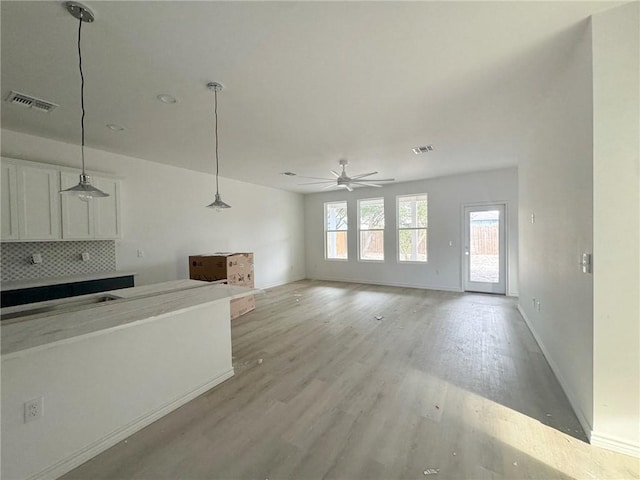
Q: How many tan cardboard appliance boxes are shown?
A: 1